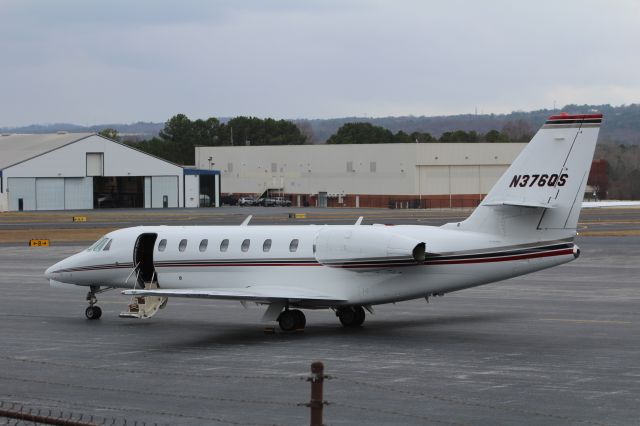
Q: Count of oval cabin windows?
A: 7